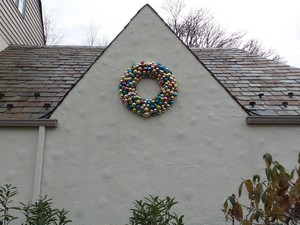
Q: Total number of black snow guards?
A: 8